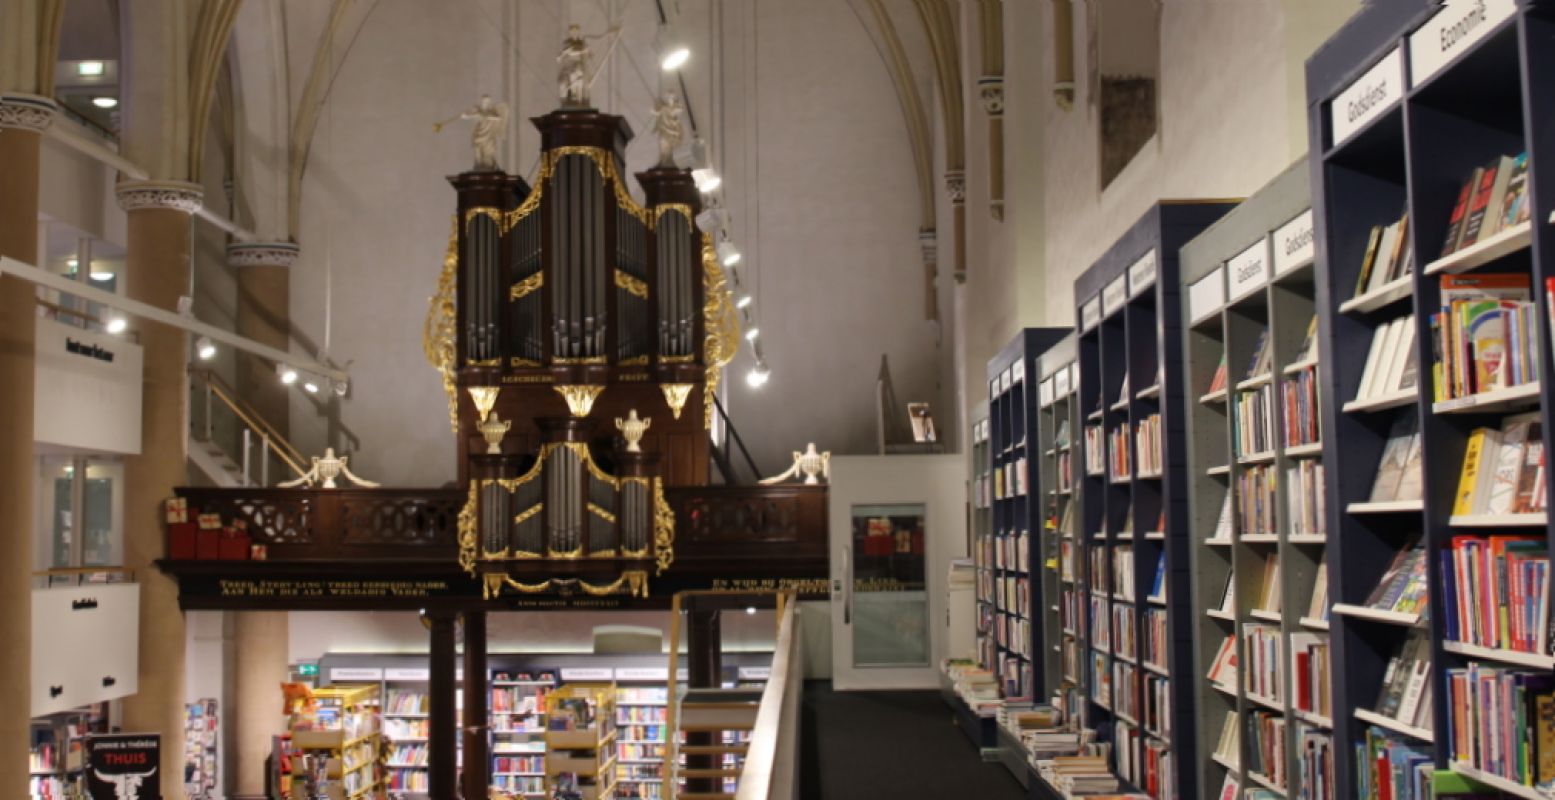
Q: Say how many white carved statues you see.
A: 3